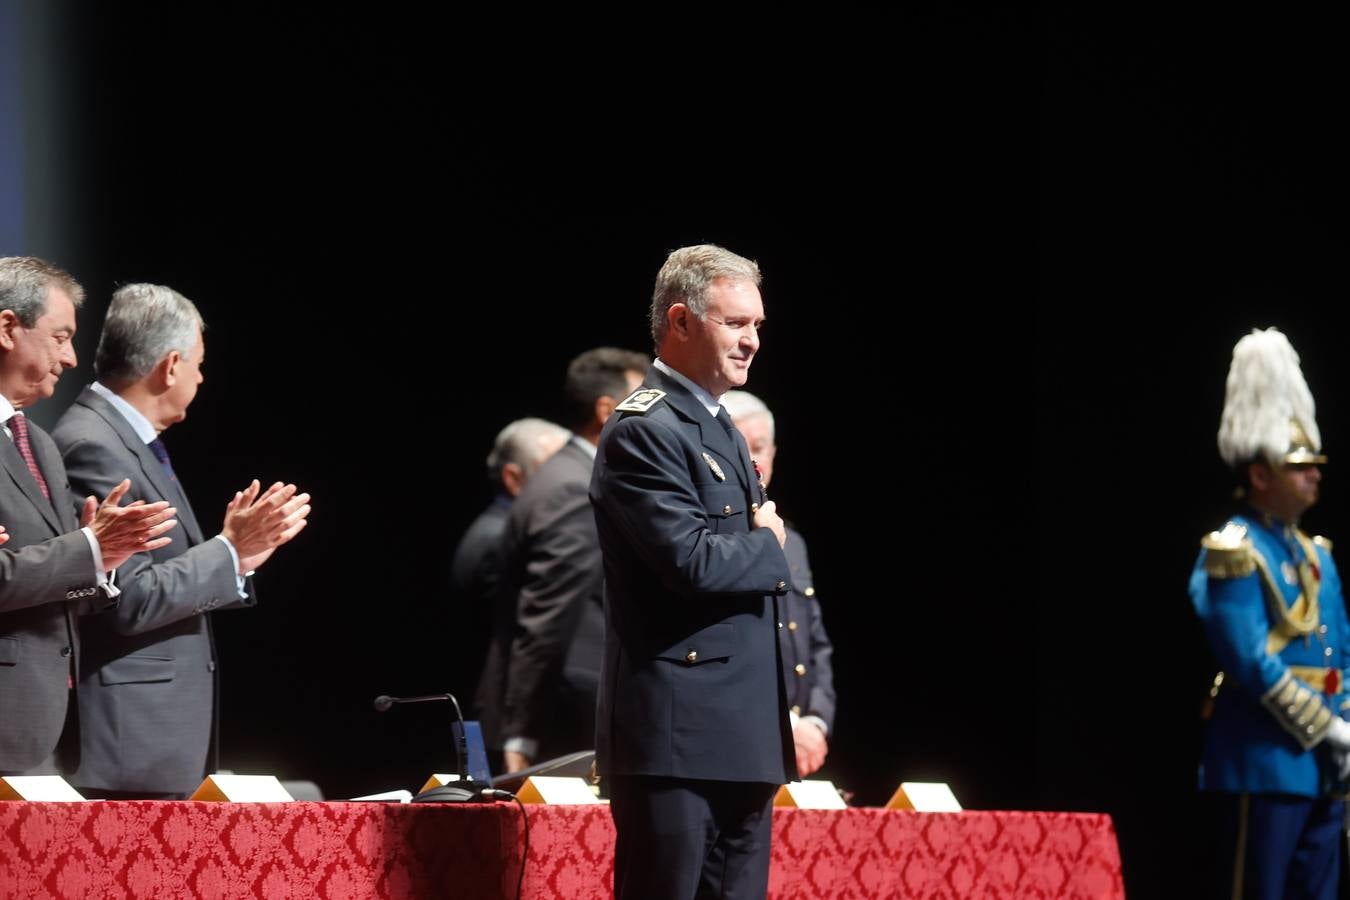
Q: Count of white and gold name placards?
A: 6